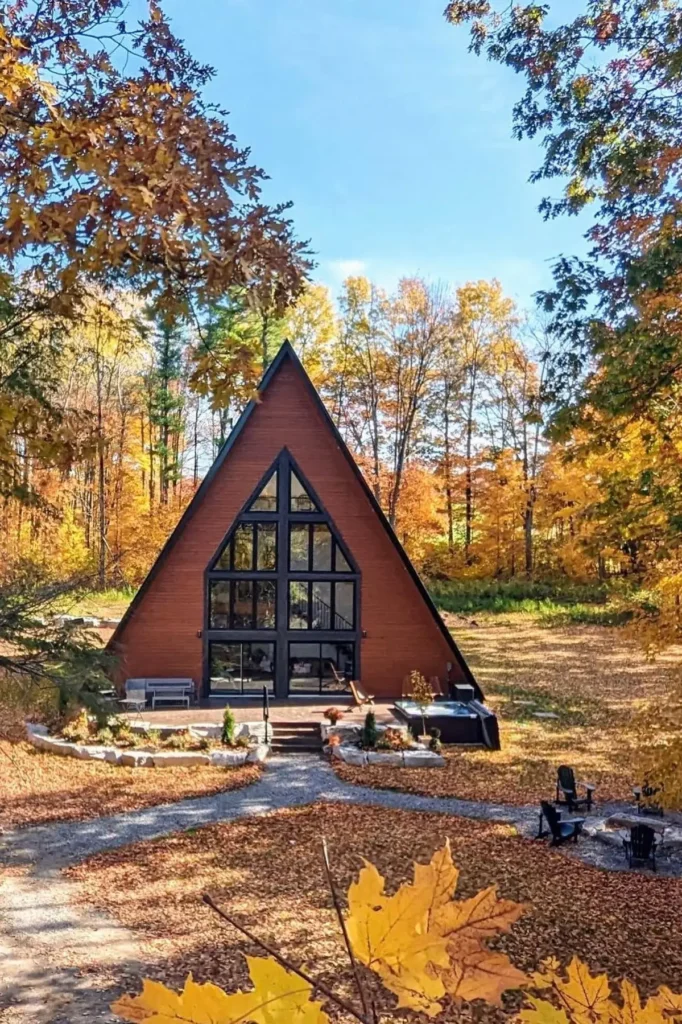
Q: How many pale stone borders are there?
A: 2